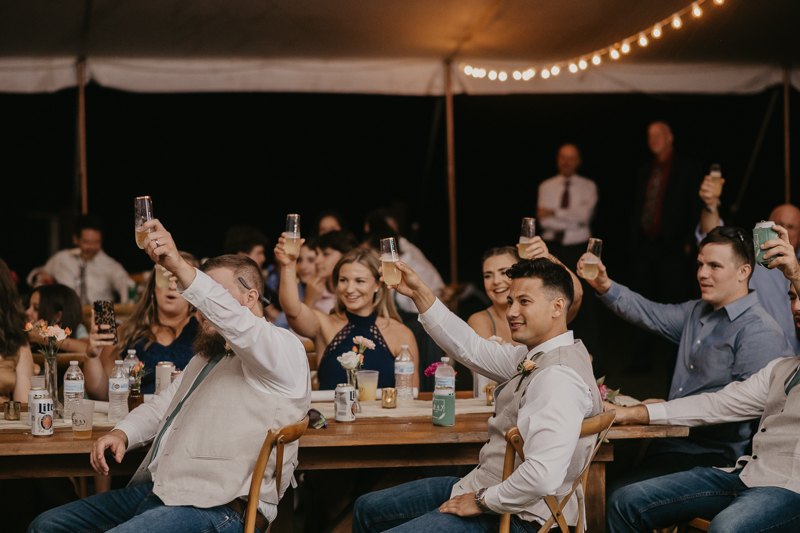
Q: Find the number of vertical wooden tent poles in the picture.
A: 3